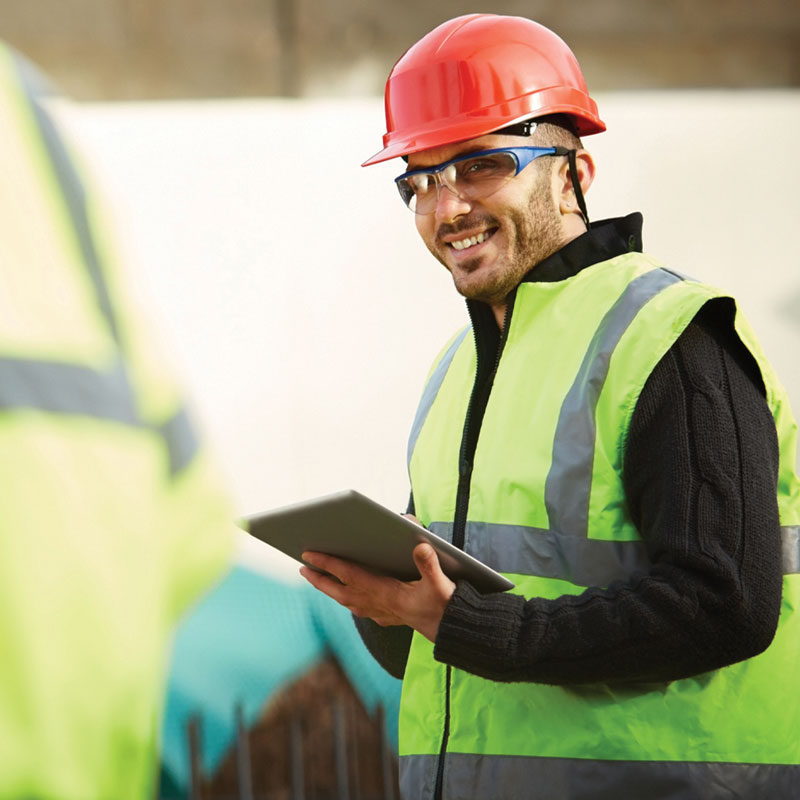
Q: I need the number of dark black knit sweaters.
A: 1